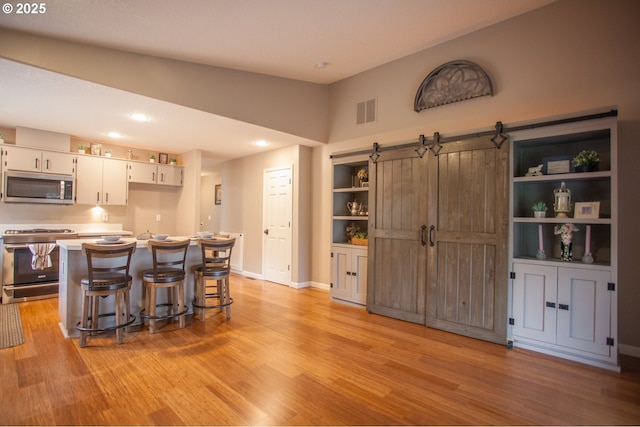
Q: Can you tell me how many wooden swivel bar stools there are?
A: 3